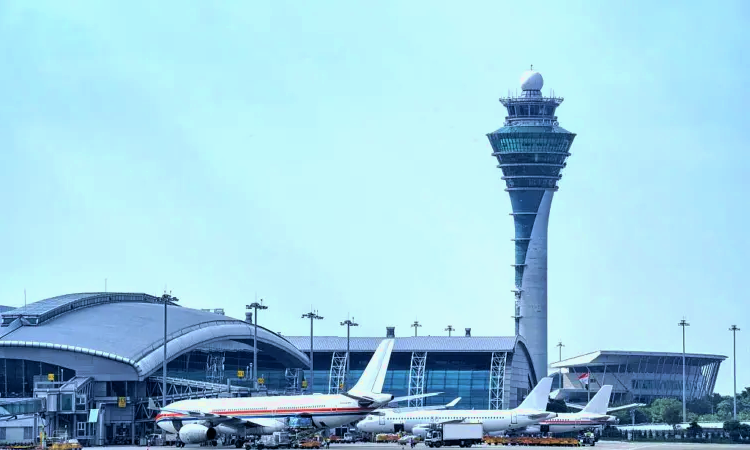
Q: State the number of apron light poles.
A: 9